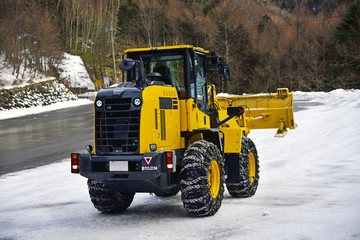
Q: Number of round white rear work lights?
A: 2